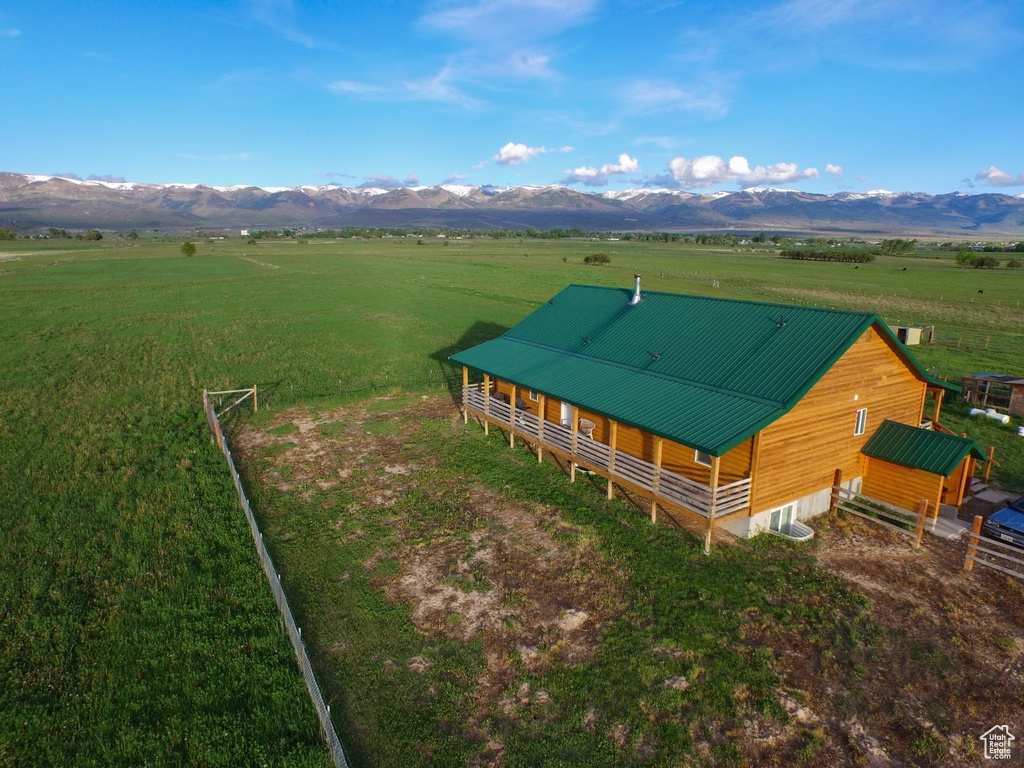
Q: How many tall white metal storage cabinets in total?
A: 0